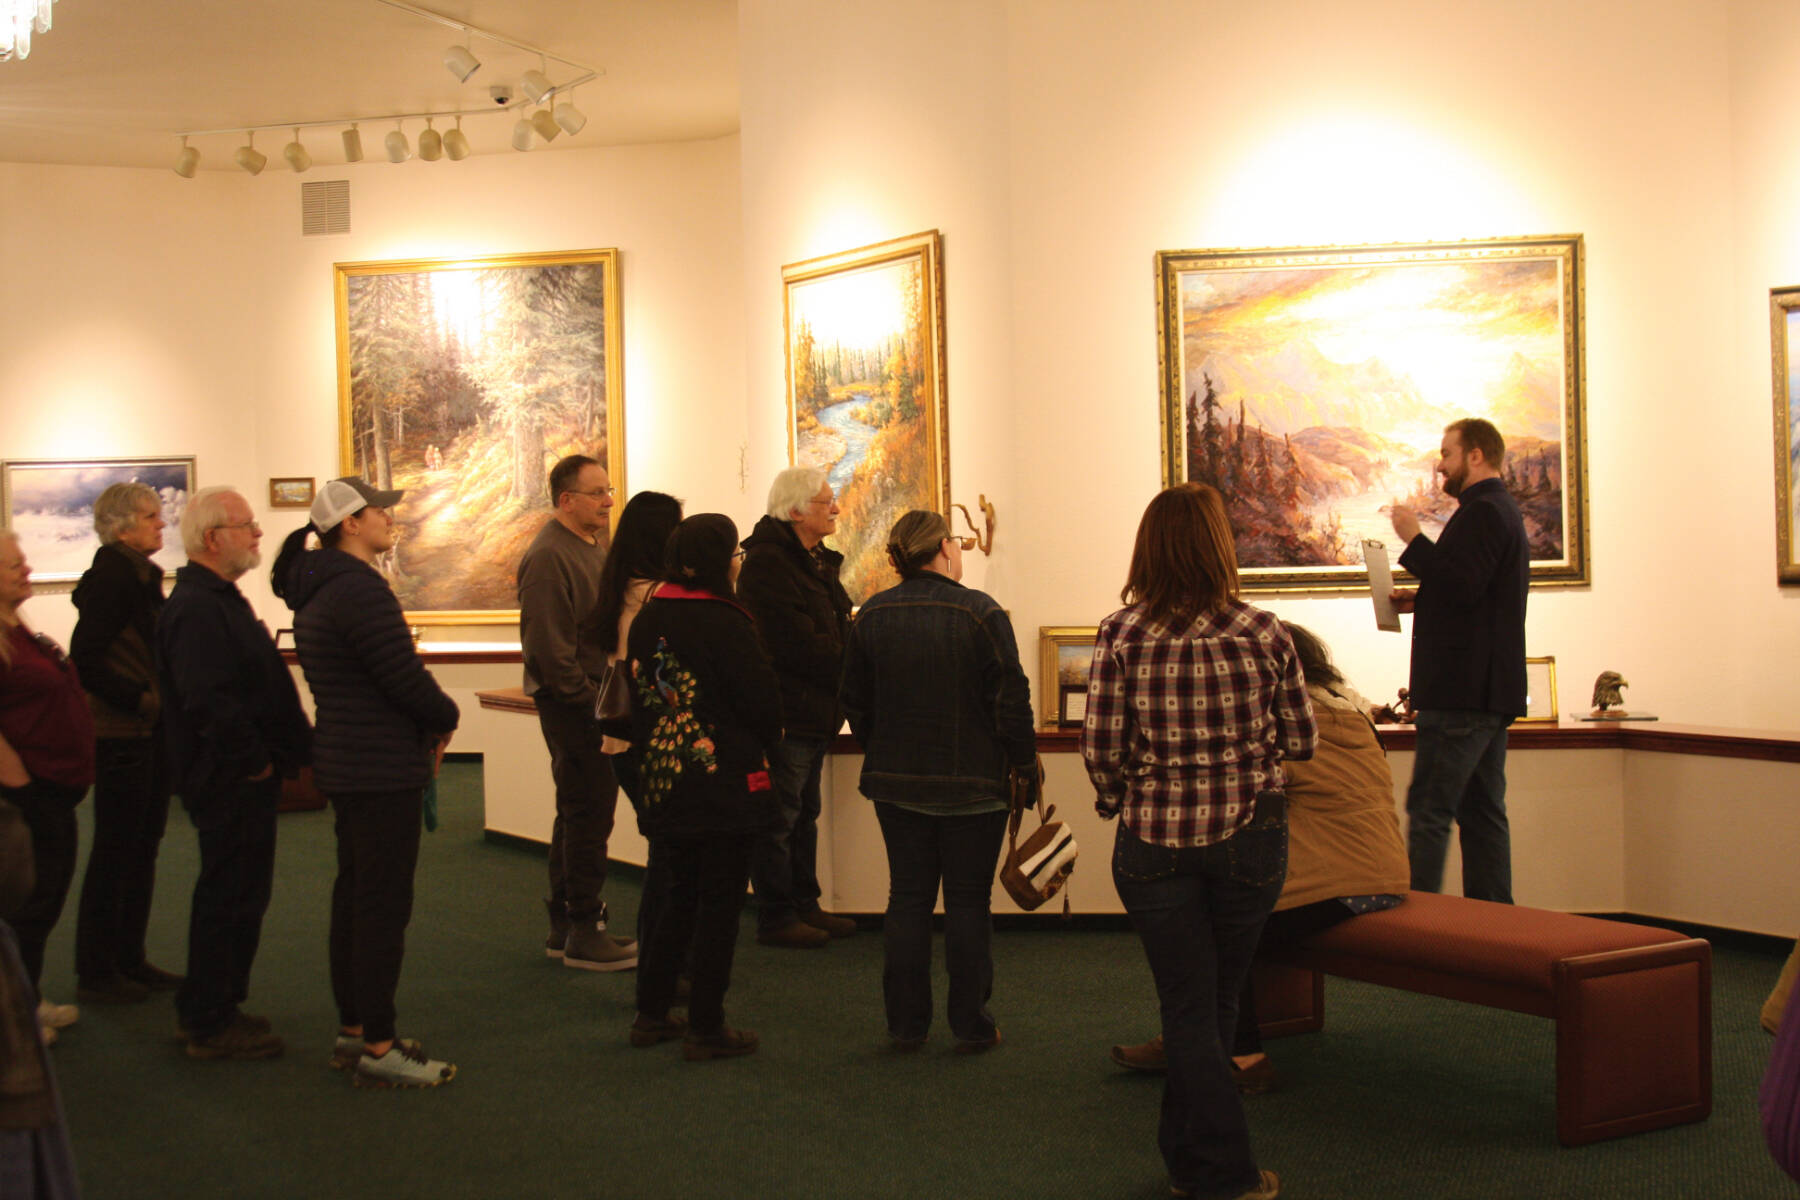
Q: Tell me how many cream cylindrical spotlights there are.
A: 12